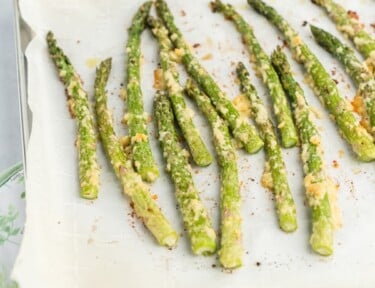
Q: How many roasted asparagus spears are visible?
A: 13